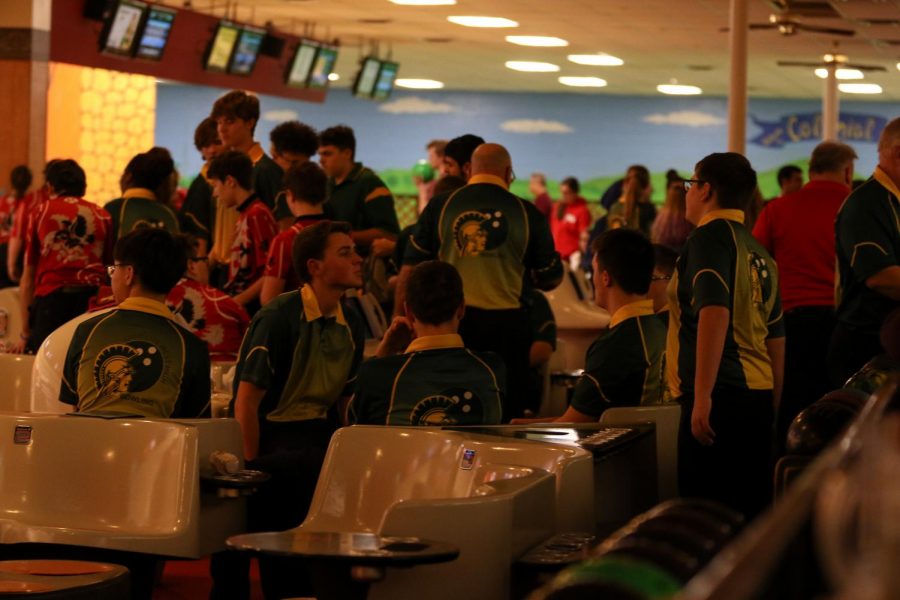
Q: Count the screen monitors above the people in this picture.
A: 8